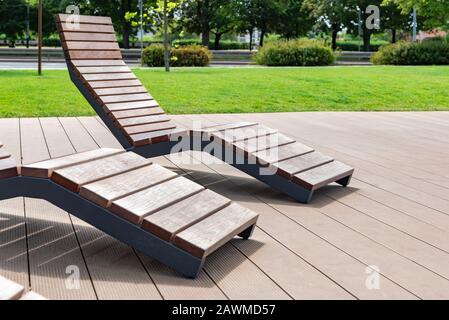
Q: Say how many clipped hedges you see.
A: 3